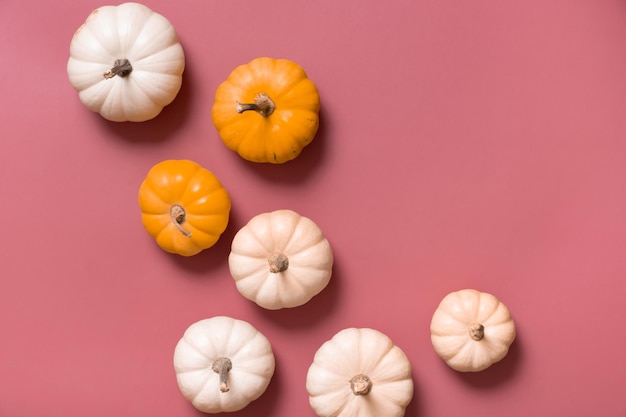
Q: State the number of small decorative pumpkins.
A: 7